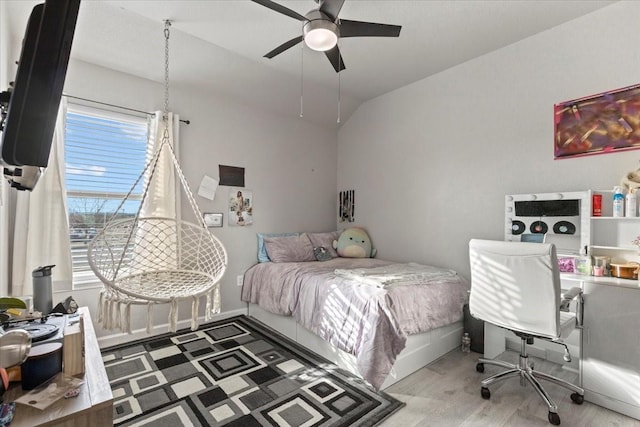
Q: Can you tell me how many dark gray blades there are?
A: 5